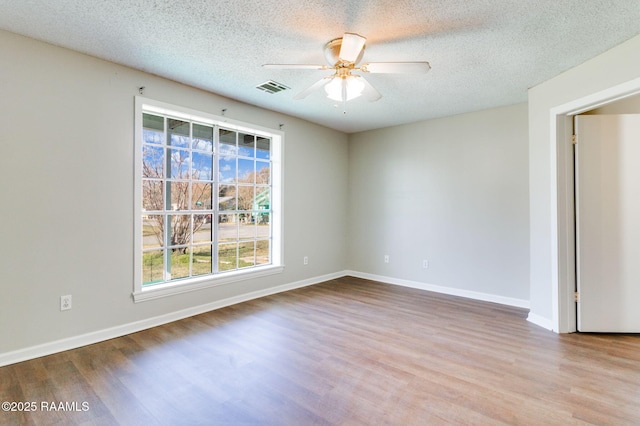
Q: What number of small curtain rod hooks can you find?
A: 3